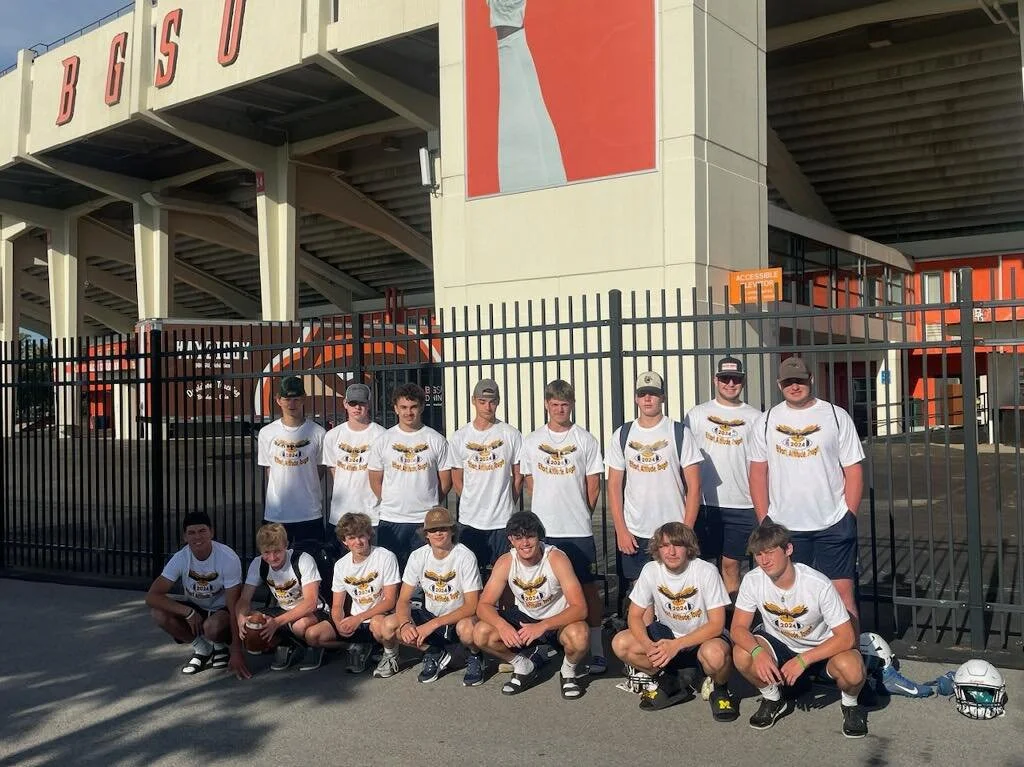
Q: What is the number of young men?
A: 15